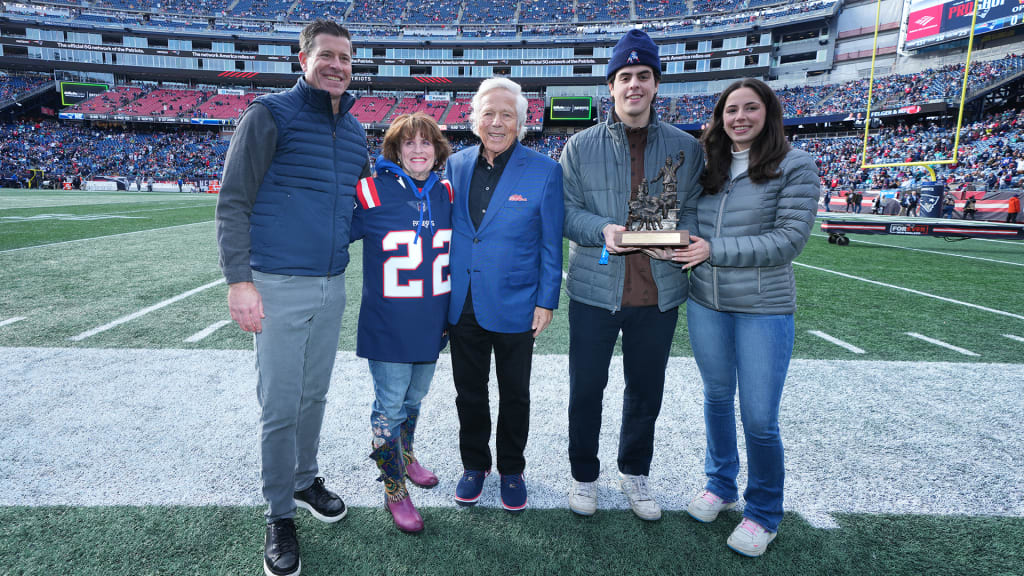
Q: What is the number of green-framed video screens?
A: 2